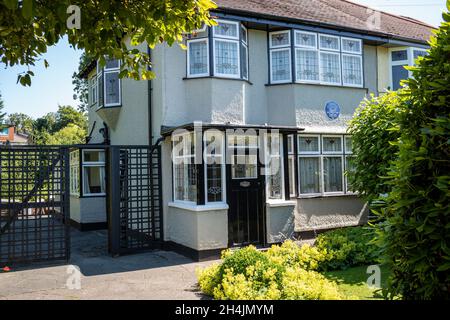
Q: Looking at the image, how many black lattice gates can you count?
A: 2